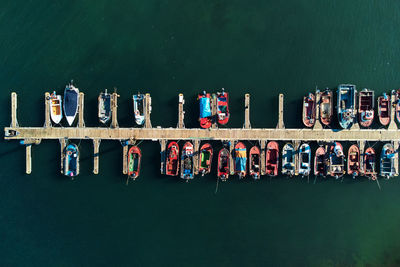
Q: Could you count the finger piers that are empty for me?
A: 6